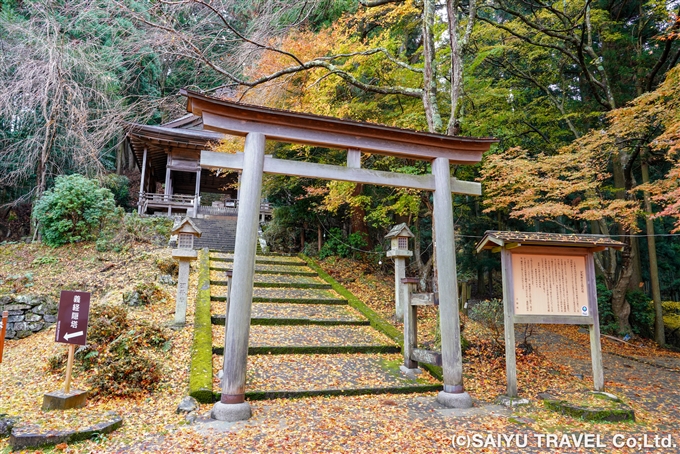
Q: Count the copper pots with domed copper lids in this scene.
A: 0